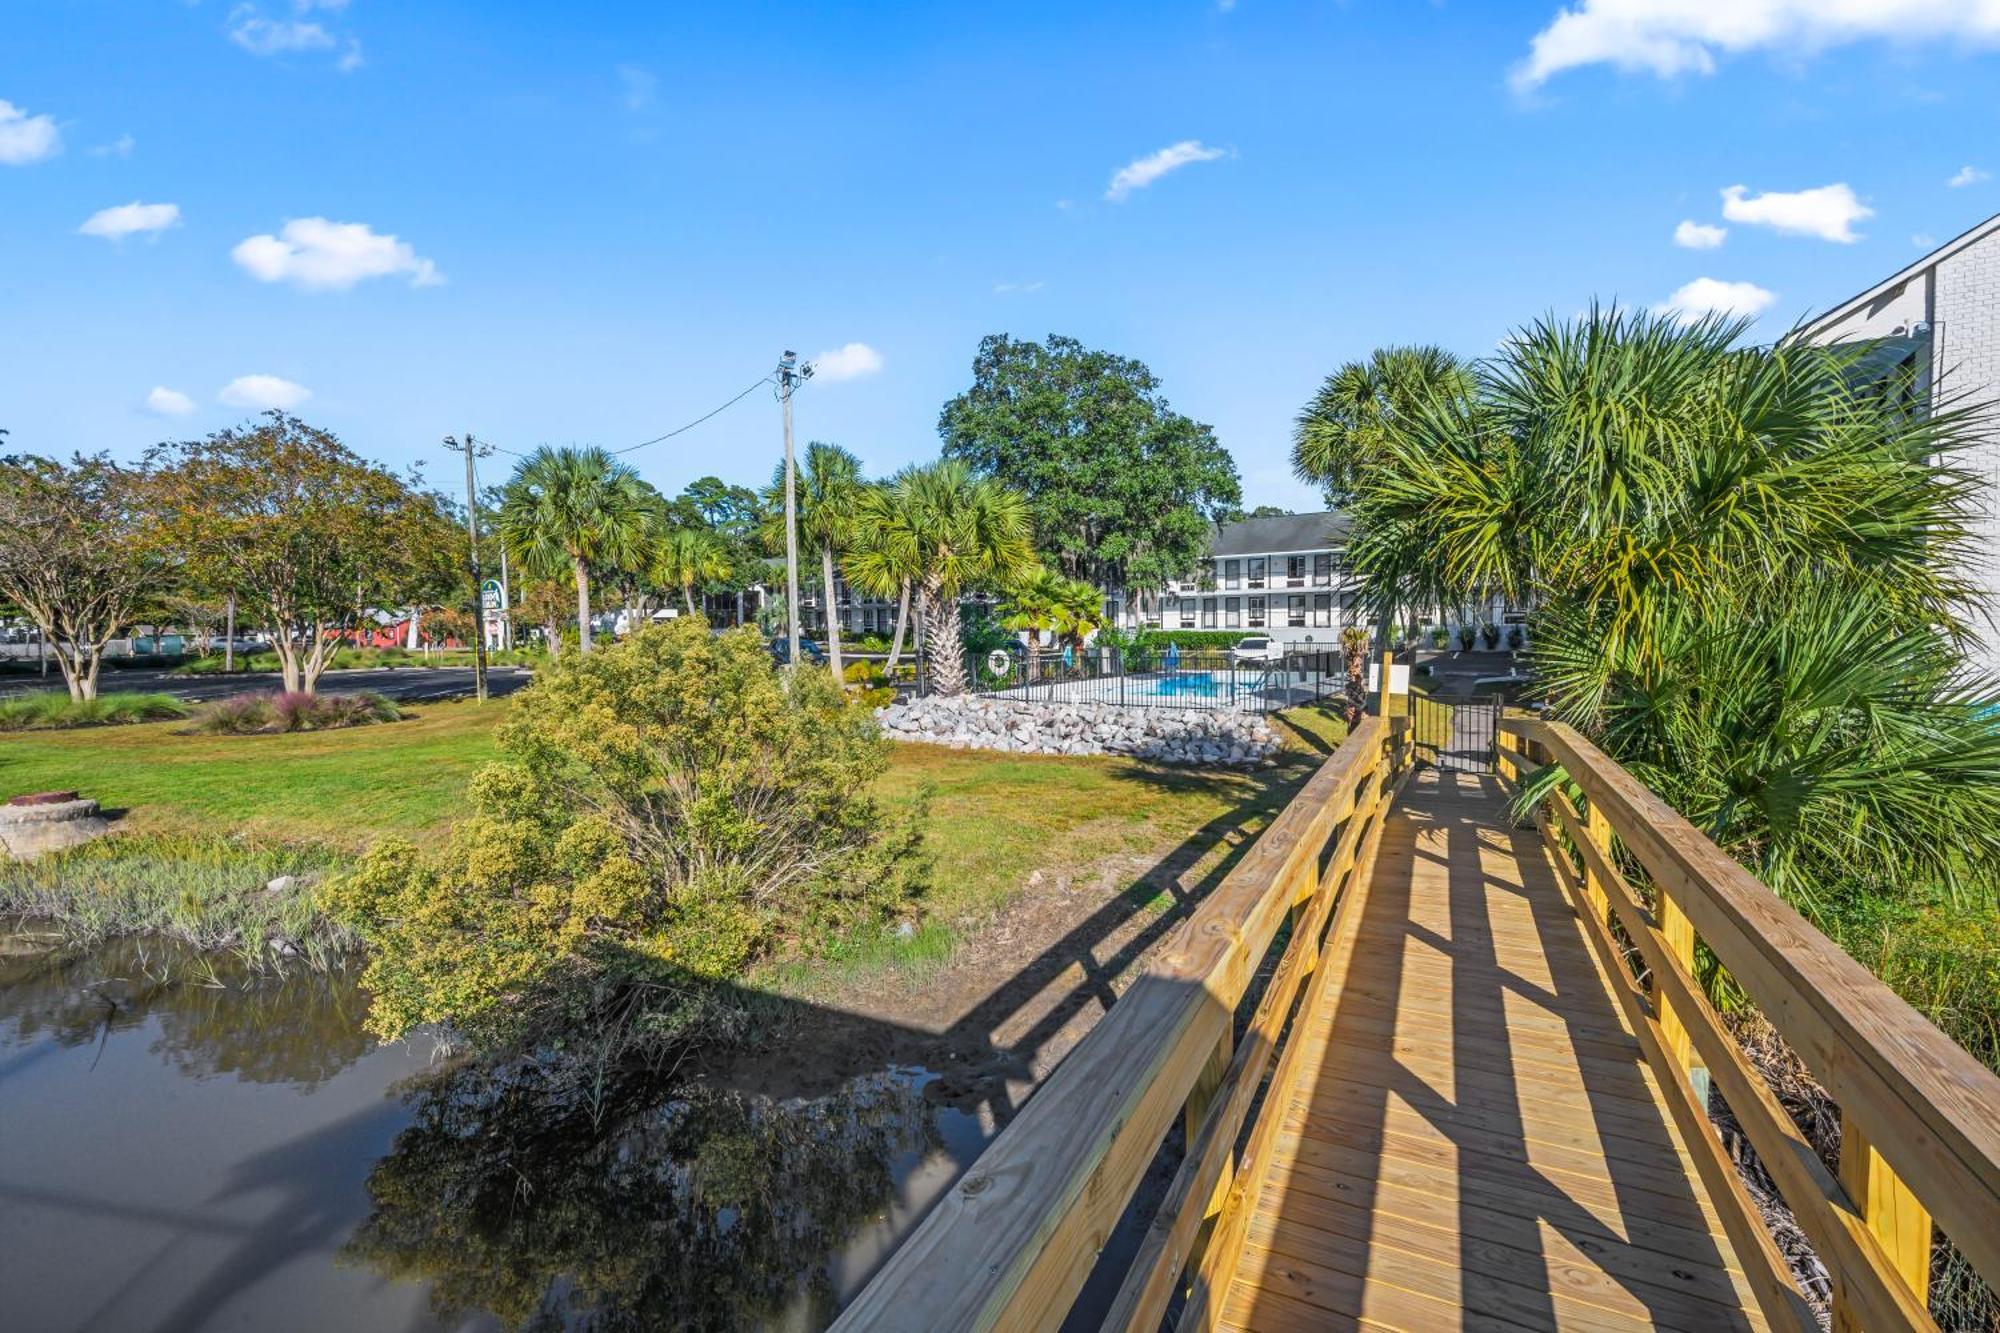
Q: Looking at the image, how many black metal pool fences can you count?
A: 1